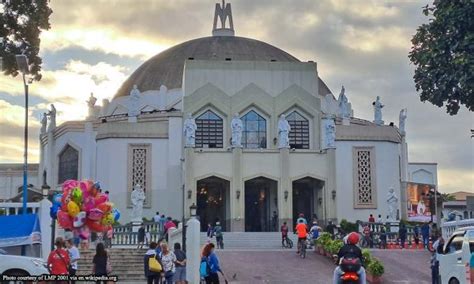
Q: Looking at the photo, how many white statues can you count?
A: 13